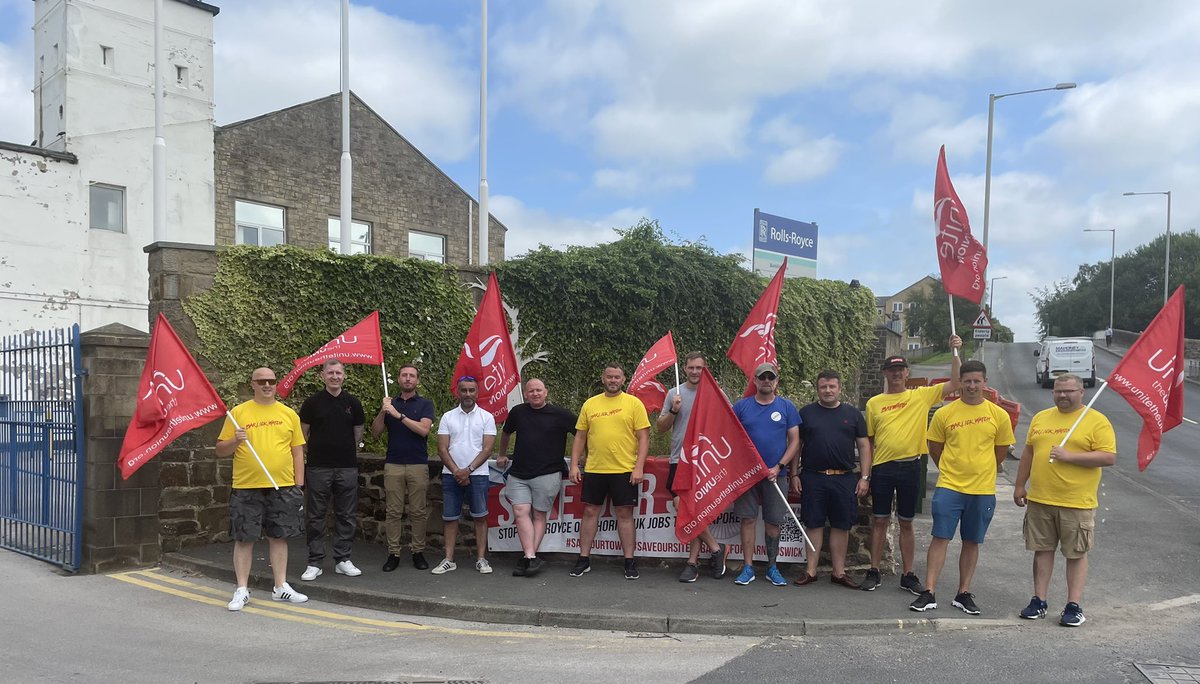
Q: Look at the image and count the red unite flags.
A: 8